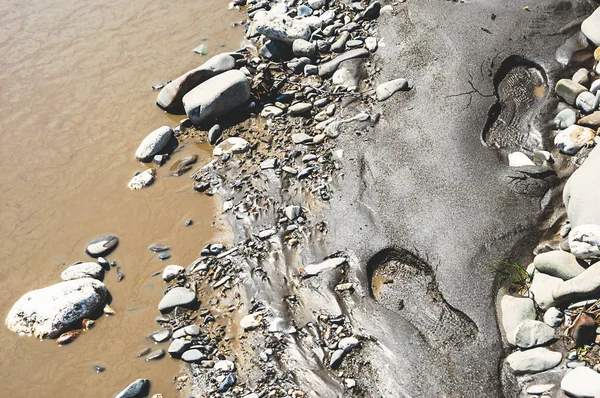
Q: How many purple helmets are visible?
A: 0